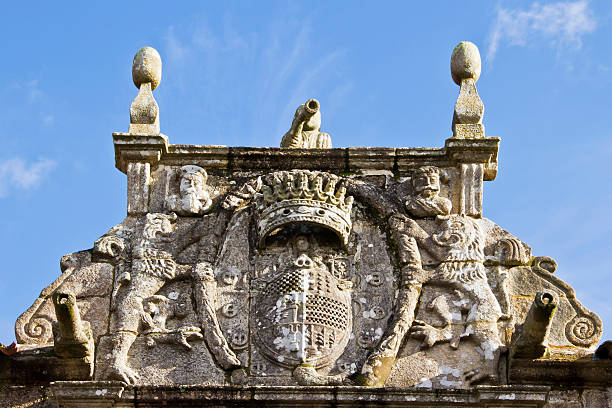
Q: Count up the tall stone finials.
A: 2